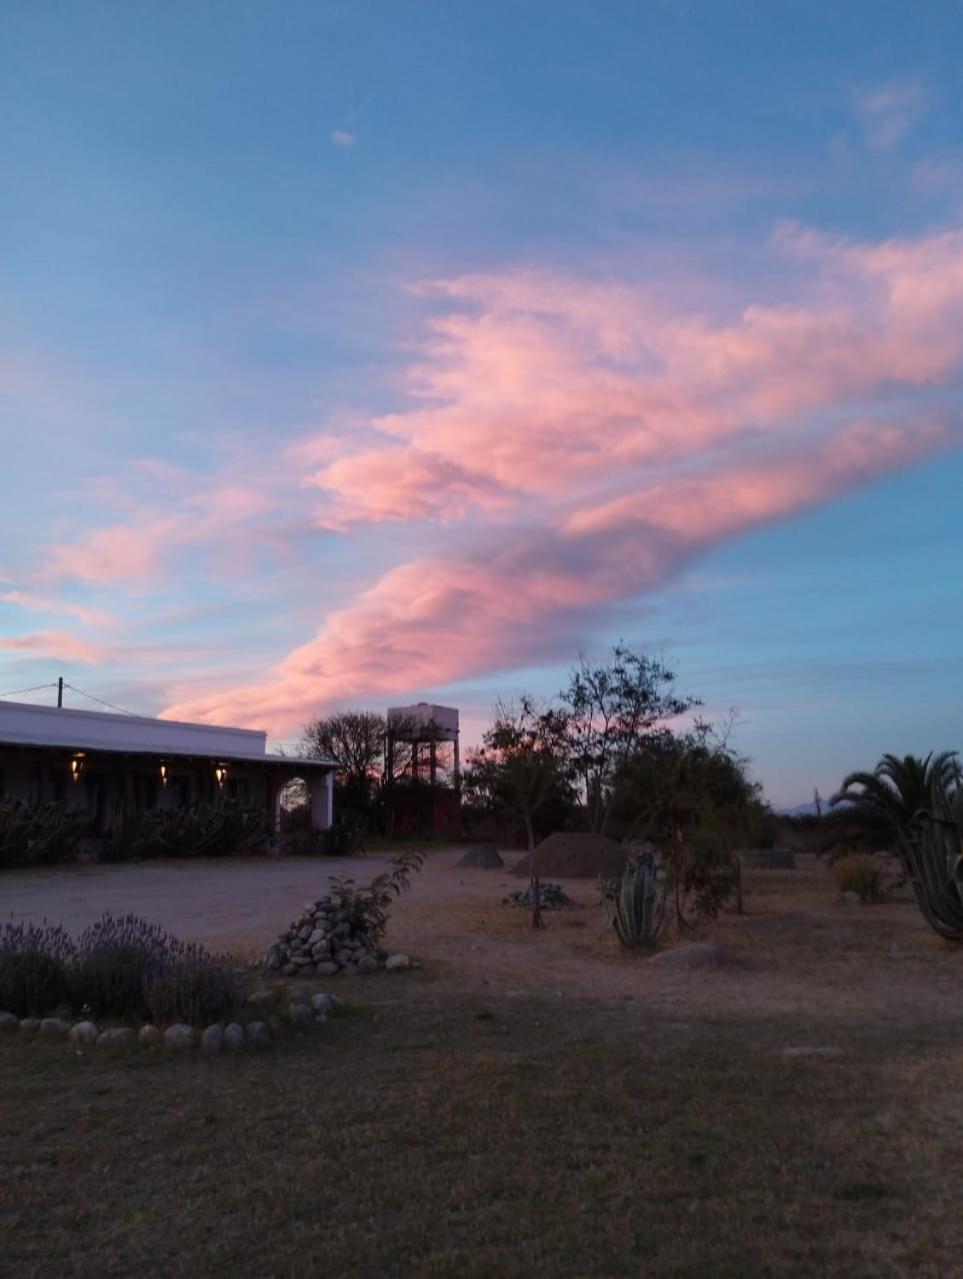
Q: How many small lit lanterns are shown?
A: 3